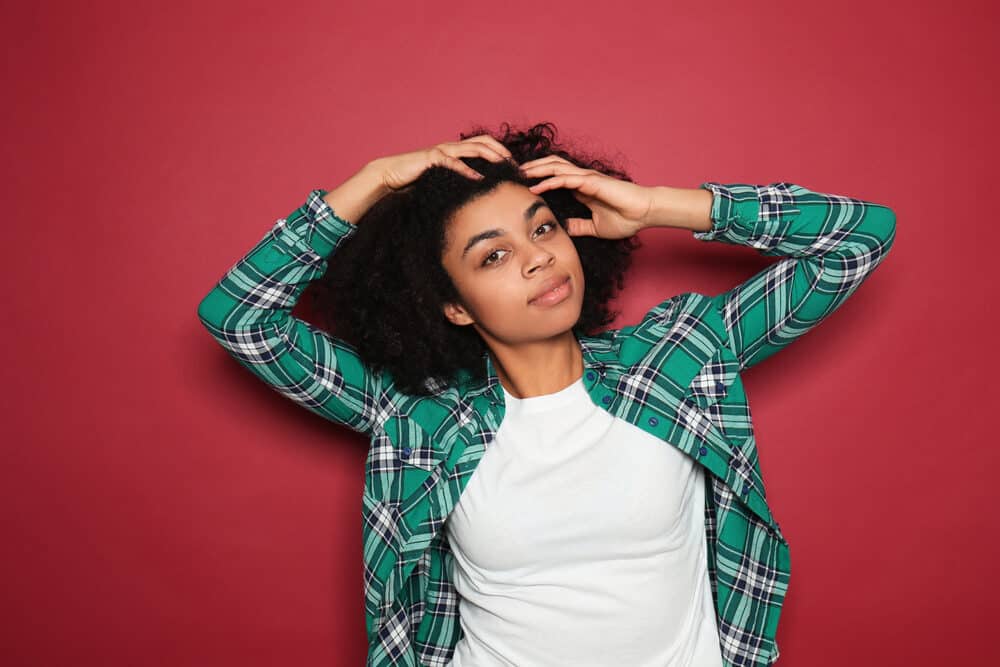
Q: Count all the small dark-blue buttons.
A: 7